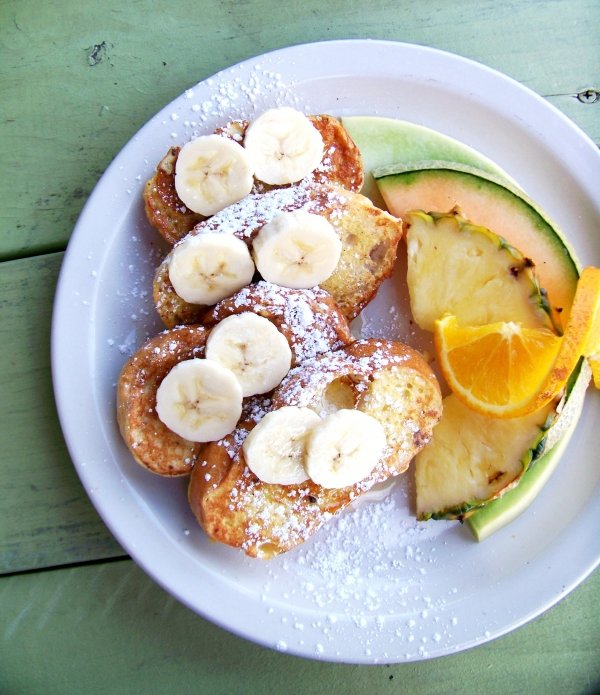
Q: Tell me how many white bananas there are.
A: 8